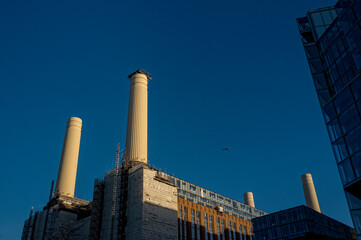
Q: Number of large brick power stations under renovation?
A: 1